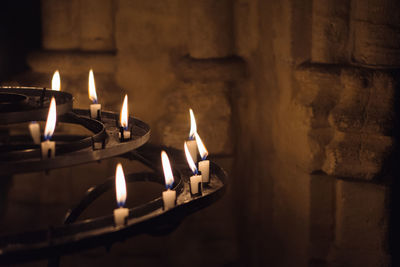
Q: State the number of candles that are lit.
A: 9